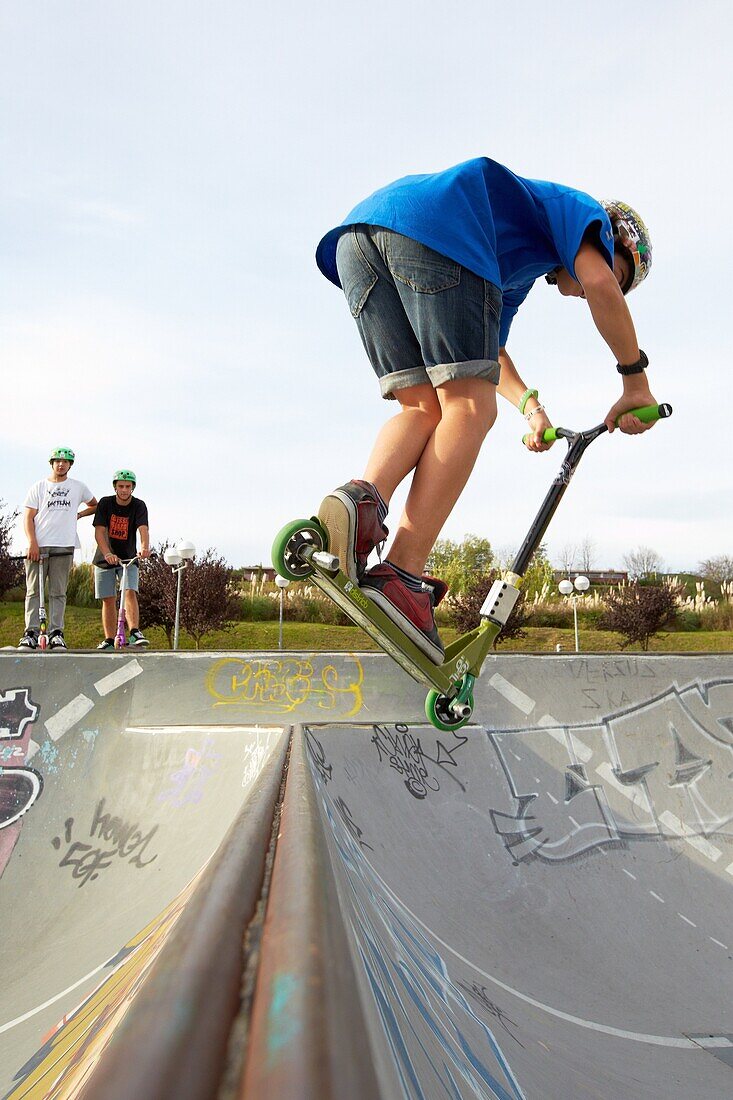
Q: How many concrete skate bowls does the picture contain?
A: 2